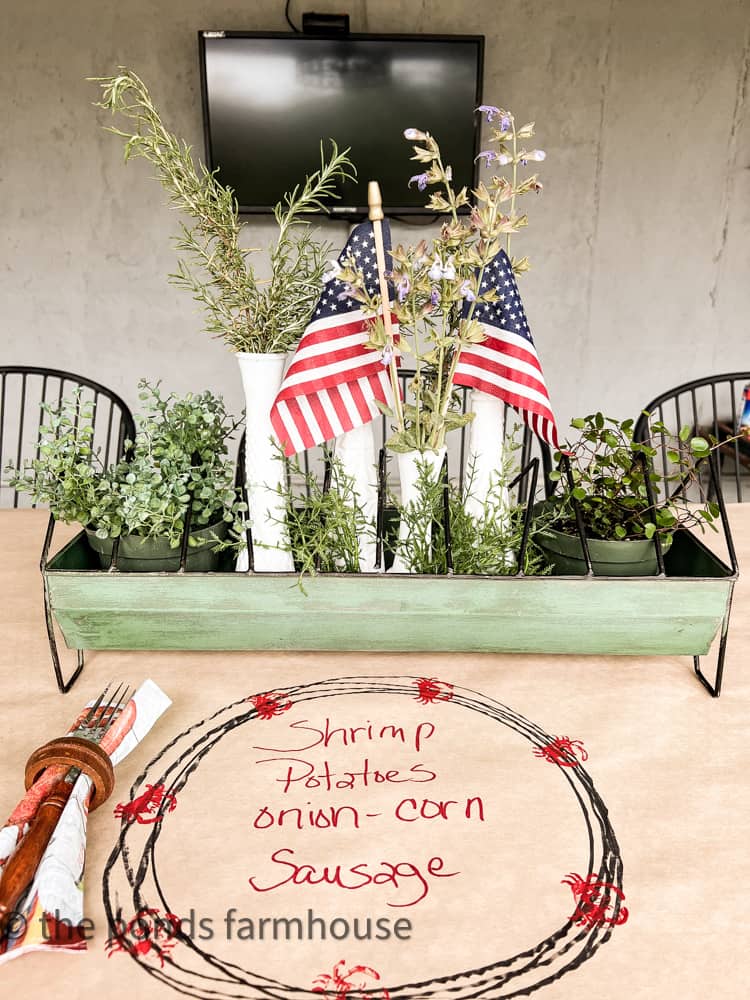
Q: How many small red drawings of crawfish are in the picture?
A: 7